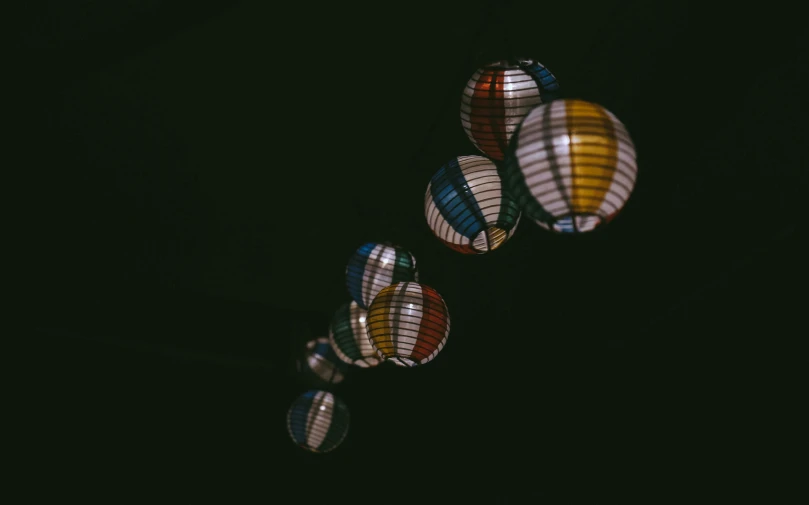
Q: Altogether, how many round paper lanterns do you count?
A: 8